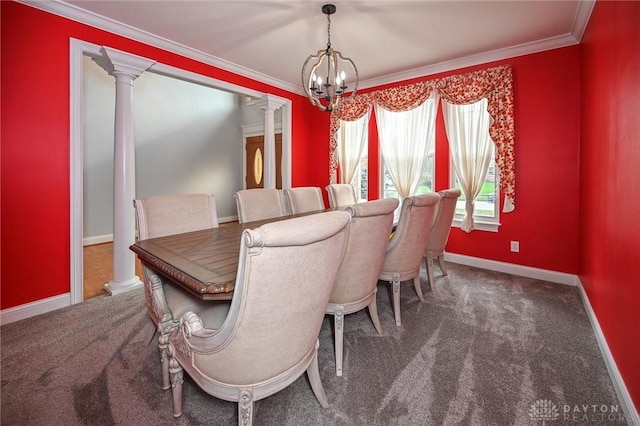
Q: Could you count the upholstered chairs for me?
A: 8